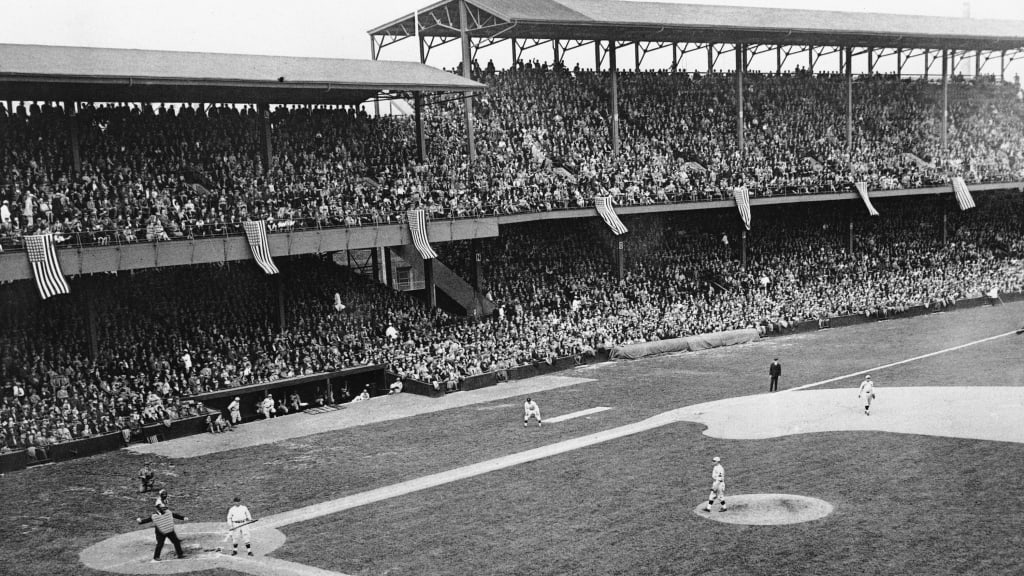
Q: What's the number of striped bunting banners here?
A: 7